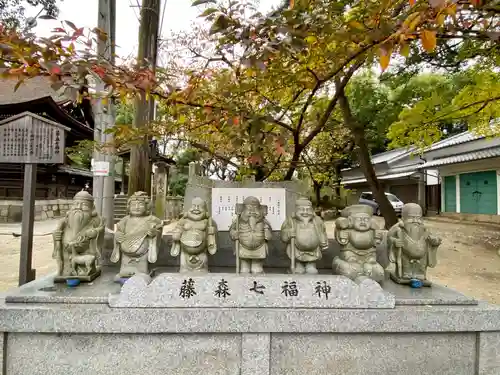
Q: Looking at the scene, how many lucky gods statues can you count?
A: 7